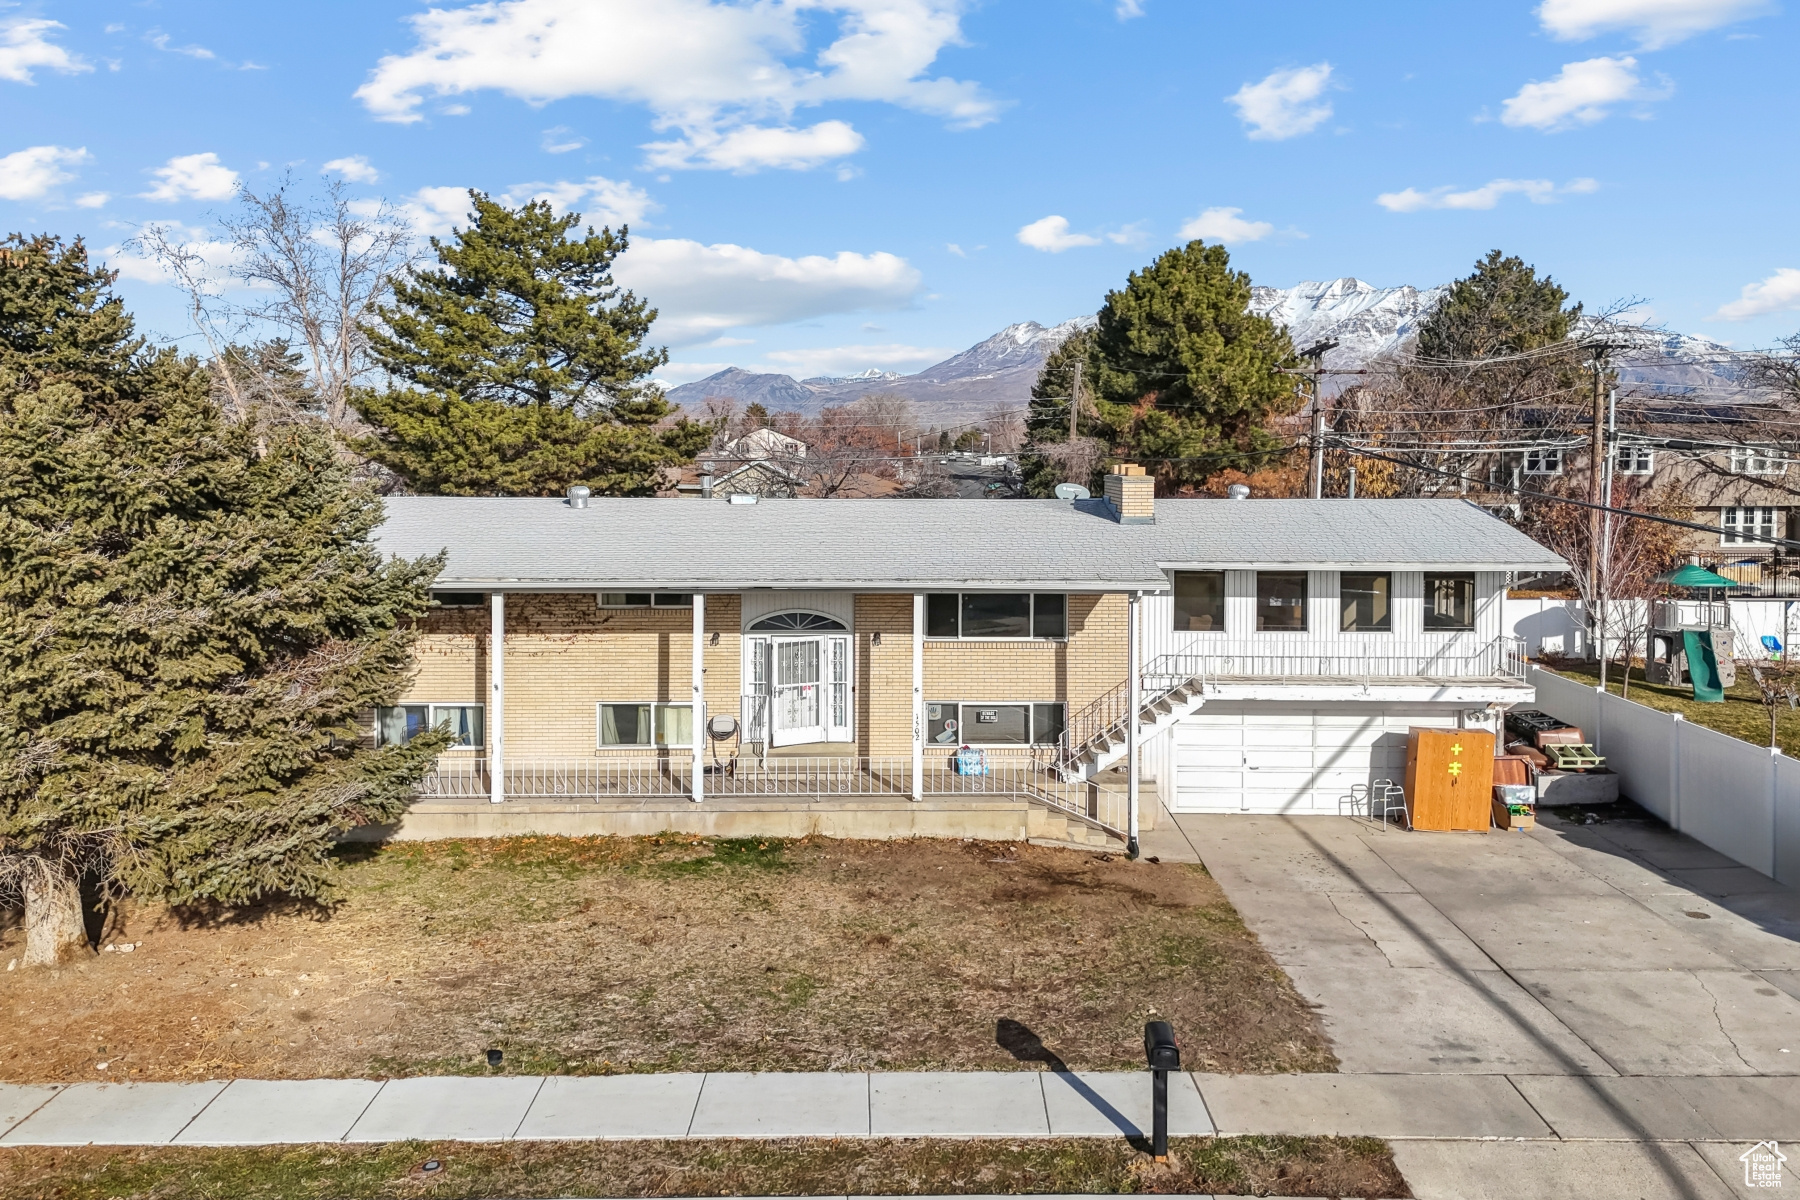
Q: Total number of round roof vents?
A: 2